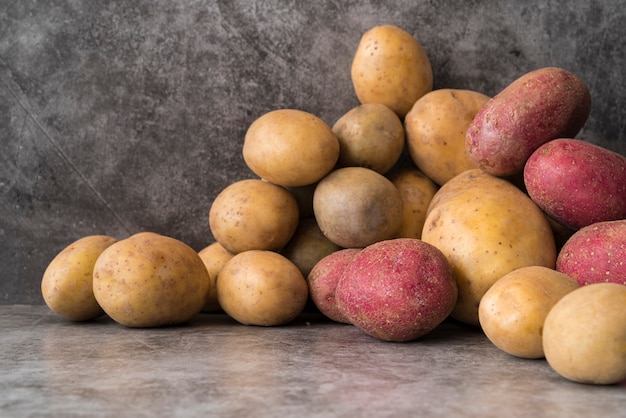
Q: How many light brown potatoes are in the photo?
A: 12